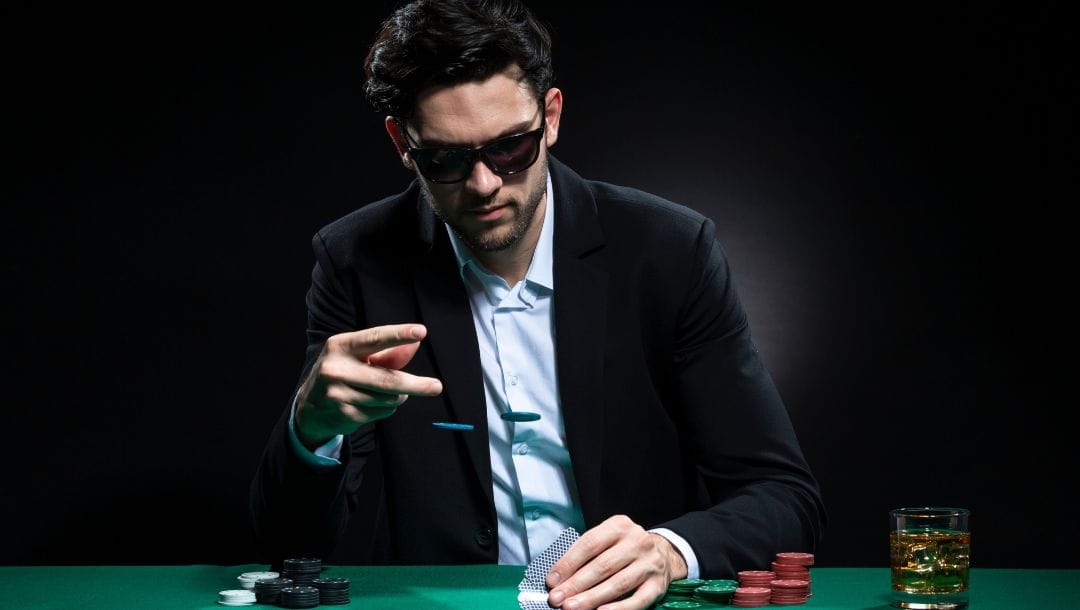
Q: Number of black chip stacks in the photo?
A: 4